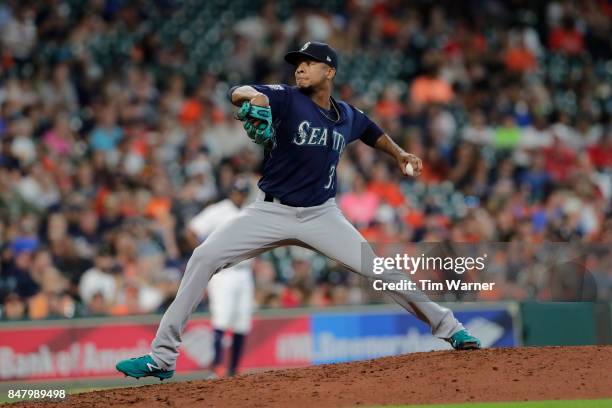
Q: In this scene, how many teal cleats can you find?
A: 2